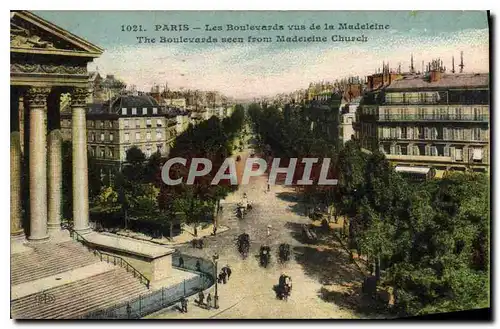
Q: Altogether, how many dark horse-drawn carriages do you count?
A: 4